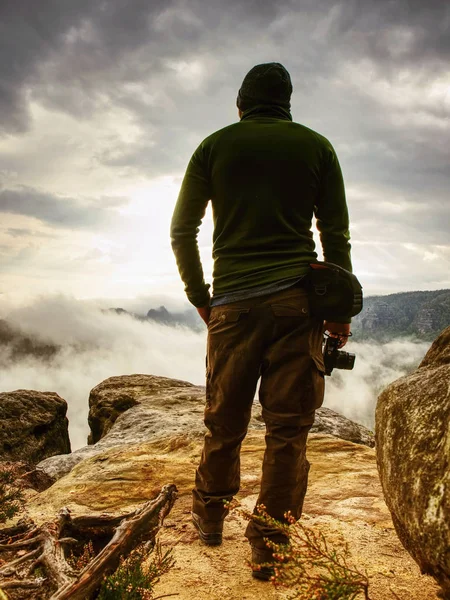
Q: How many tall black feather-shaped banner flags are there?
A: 0